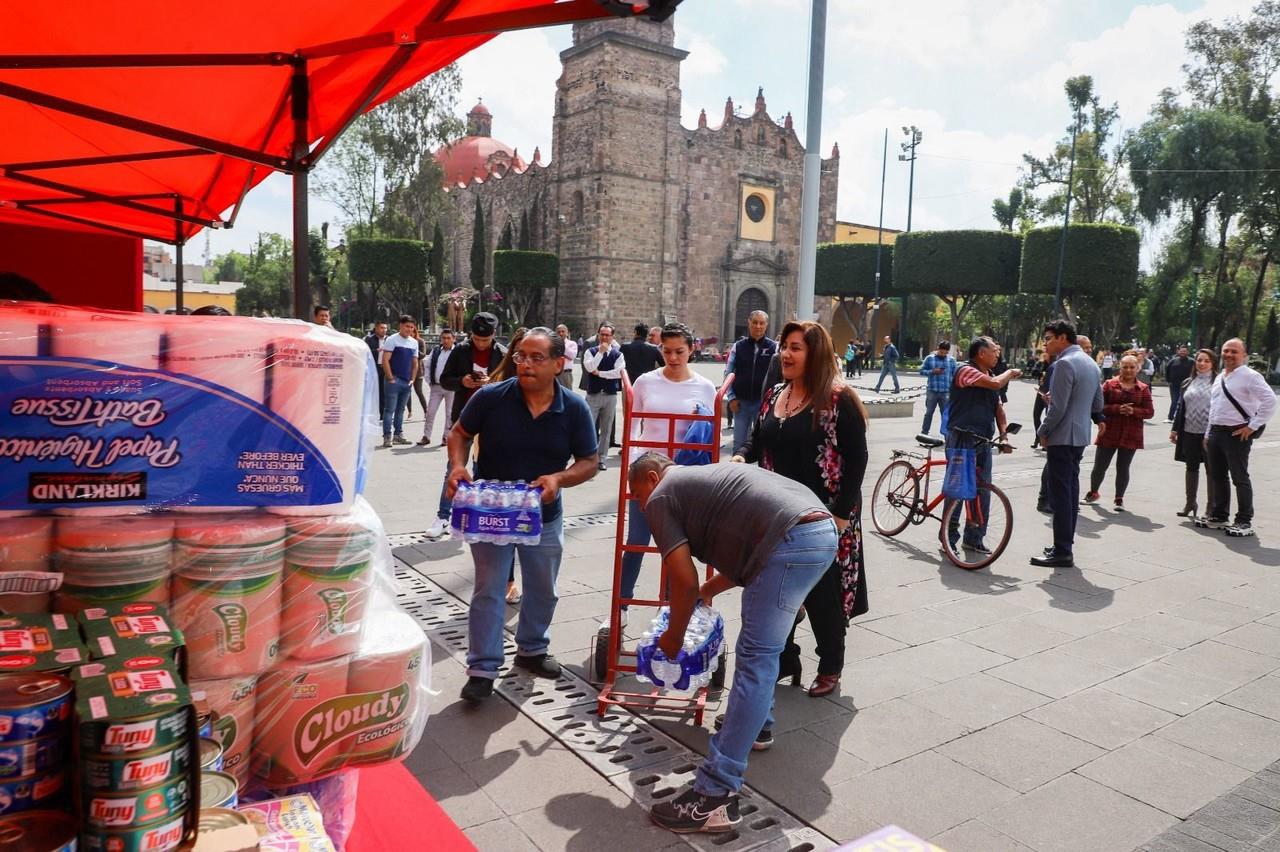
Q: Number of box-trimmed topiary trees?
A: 5